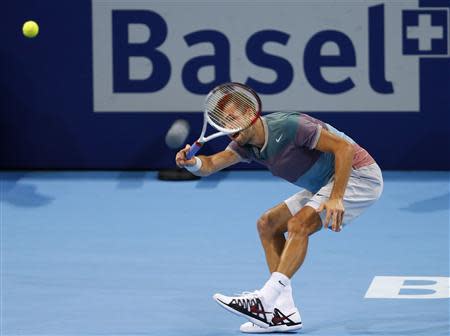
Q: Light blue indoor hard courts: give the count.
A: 1